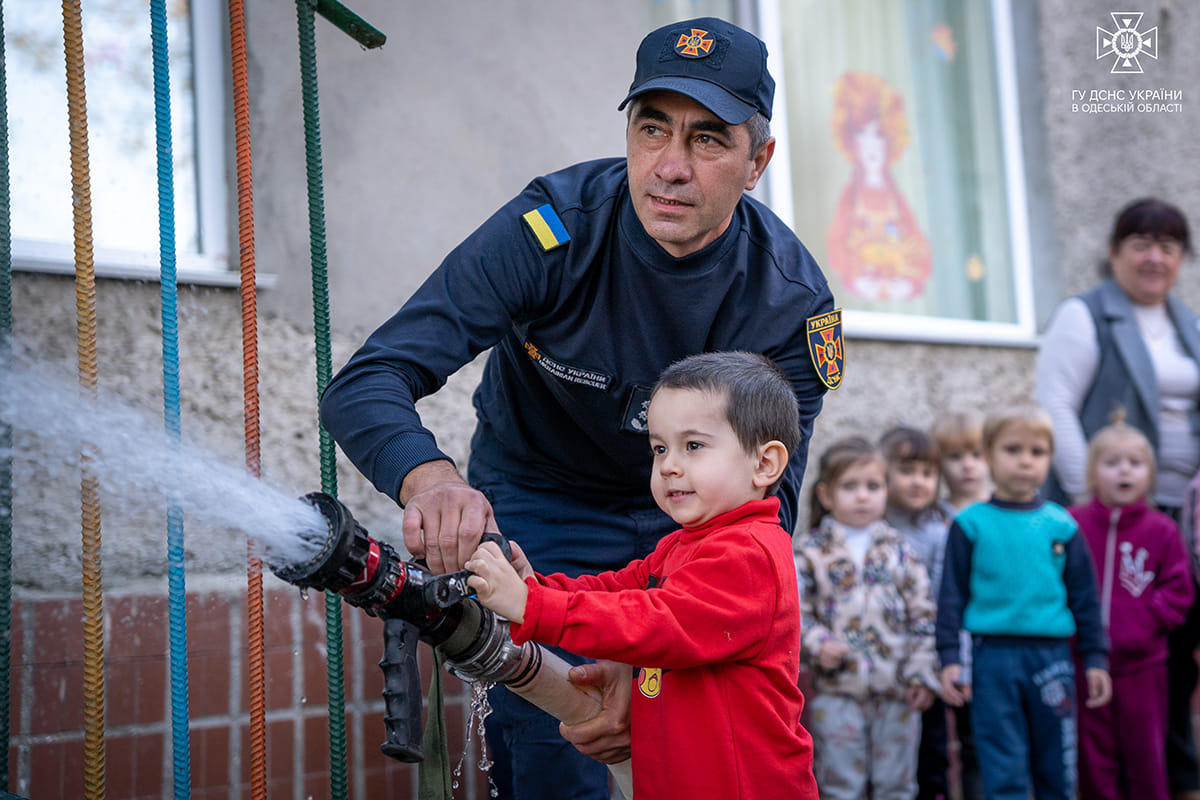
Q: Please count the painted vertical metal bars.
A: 5